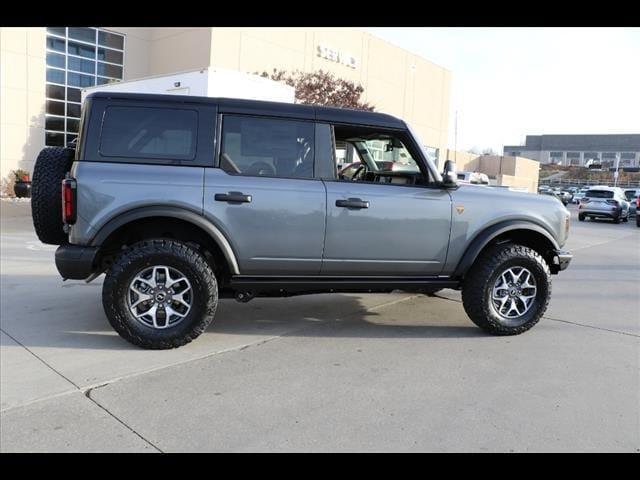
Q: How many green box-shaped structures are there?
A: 0